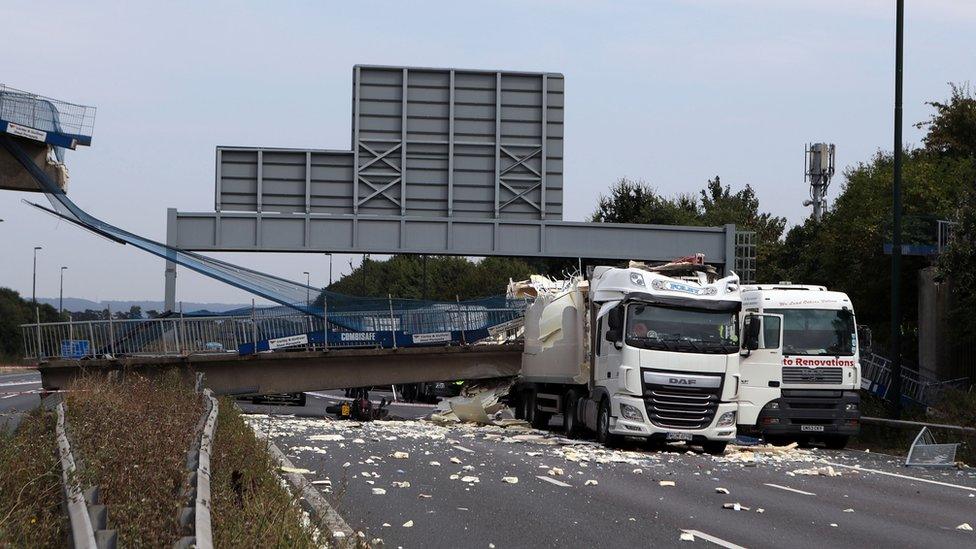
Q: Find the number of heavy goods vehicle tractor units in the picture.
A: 2